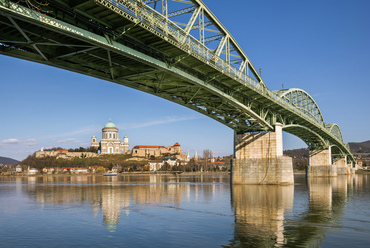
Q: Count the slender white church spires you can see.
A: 2